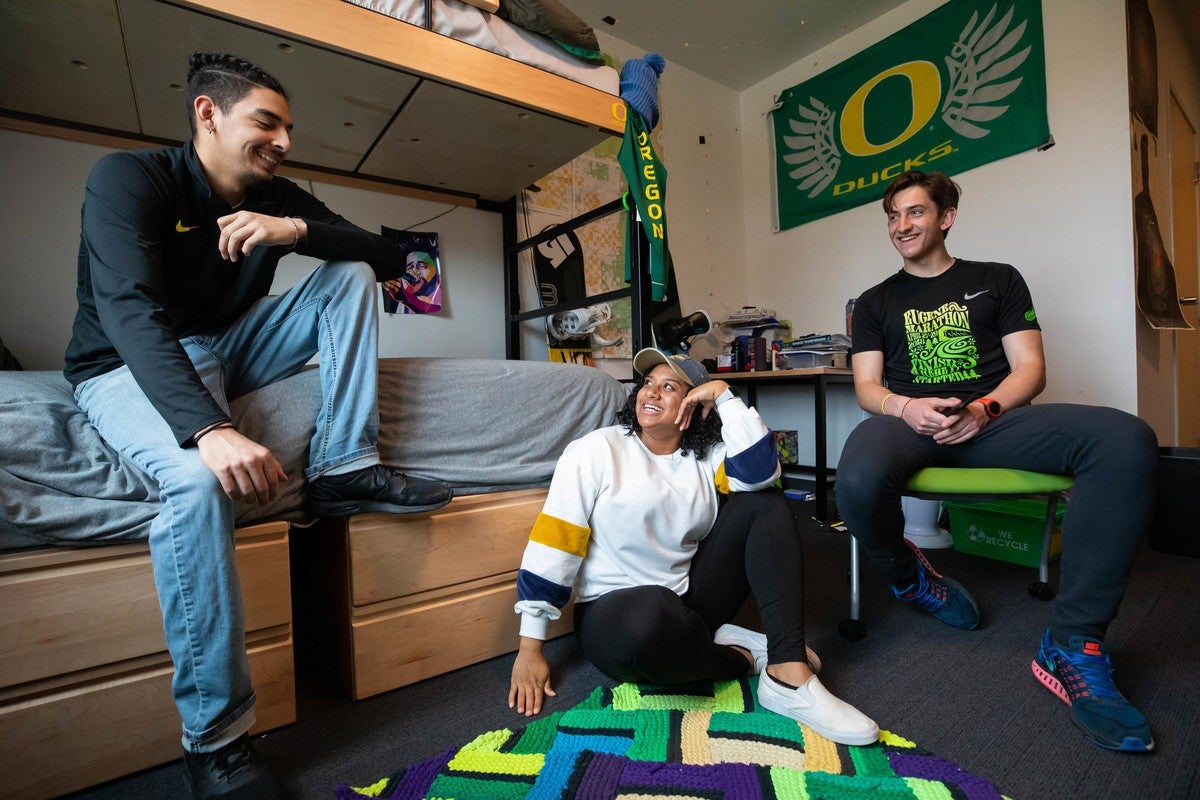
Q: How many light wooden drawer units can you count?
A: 2